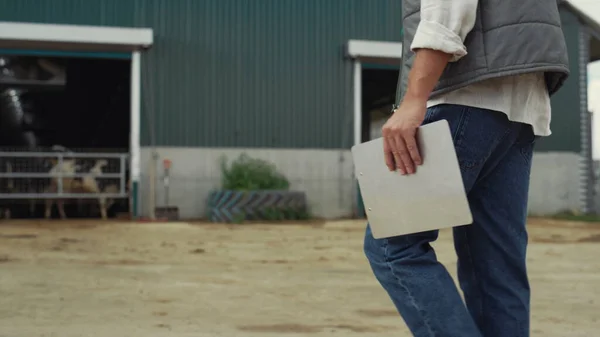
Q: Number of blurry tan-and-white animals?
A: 2